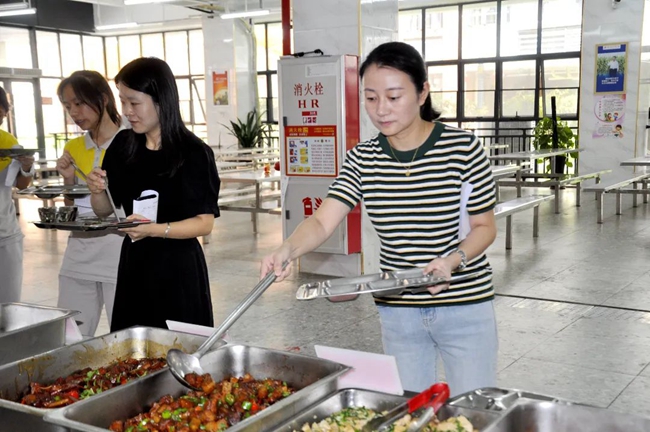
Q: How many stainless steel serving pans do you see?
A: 5